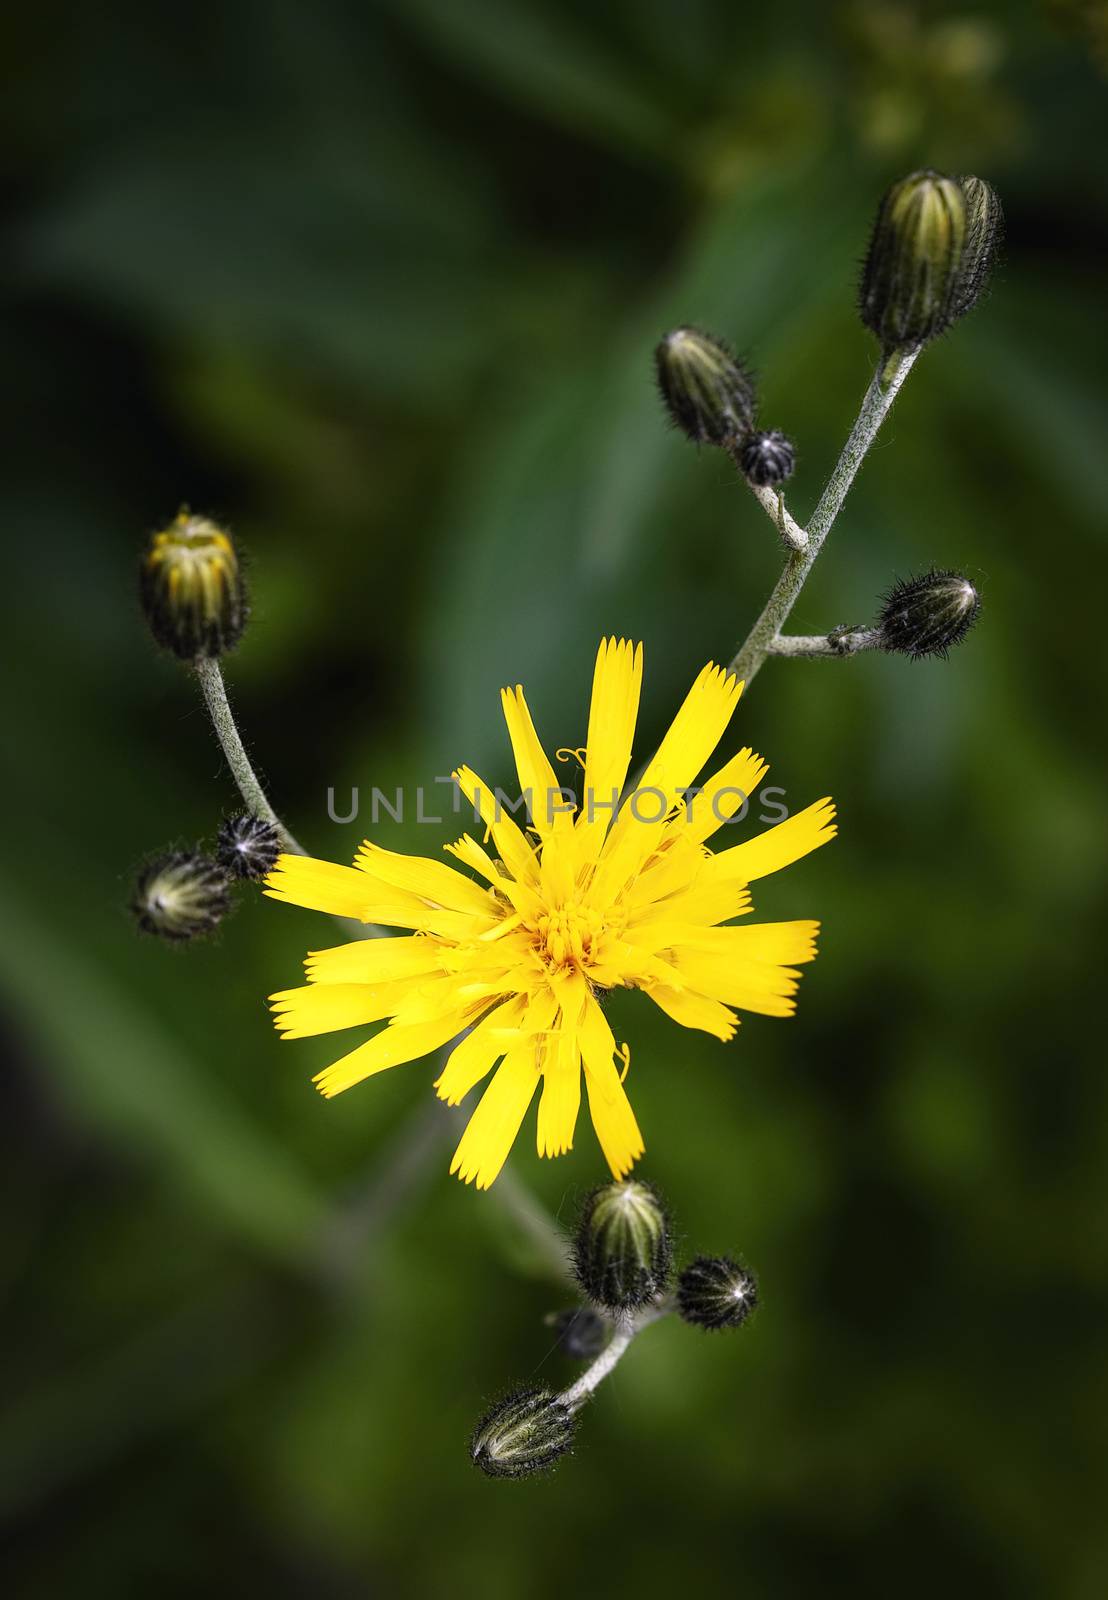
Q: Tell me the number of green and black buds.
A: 12